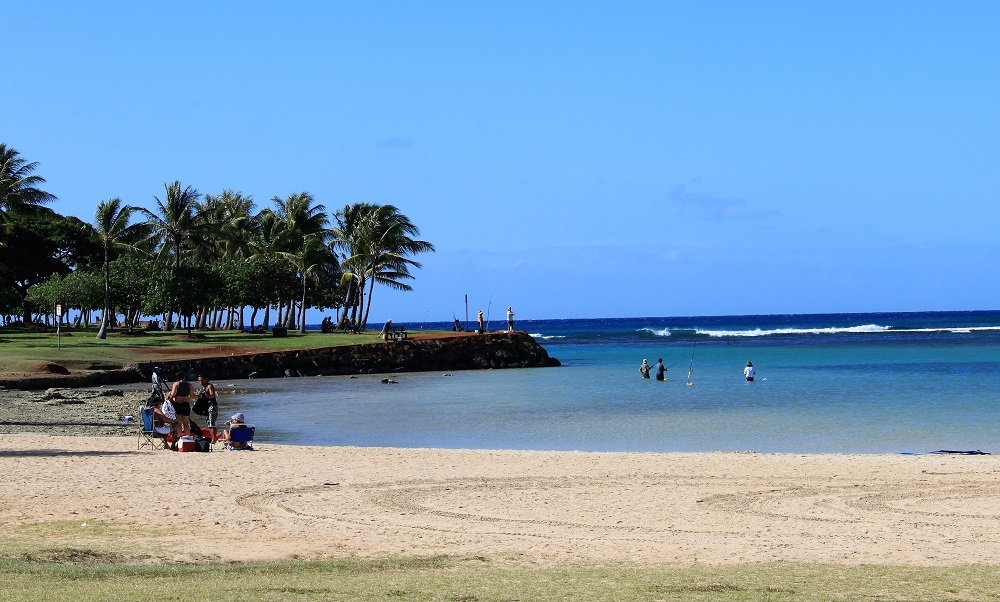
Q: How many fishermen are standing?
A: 5